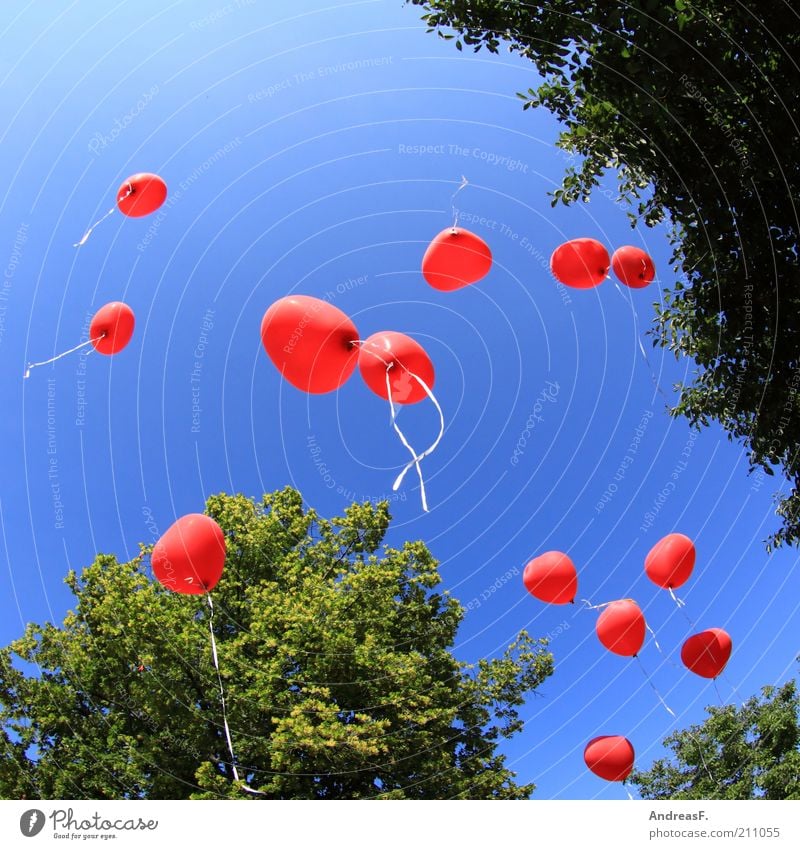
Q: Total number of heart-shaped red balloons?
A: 13